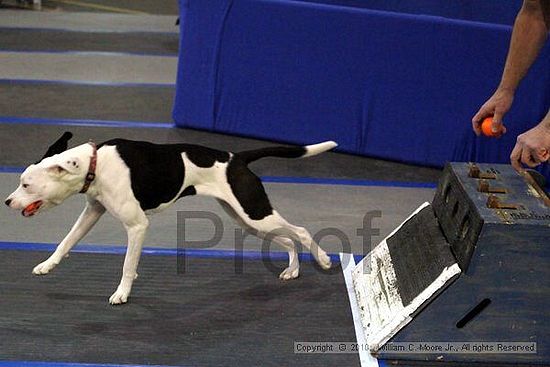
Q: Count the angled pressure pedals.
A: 1